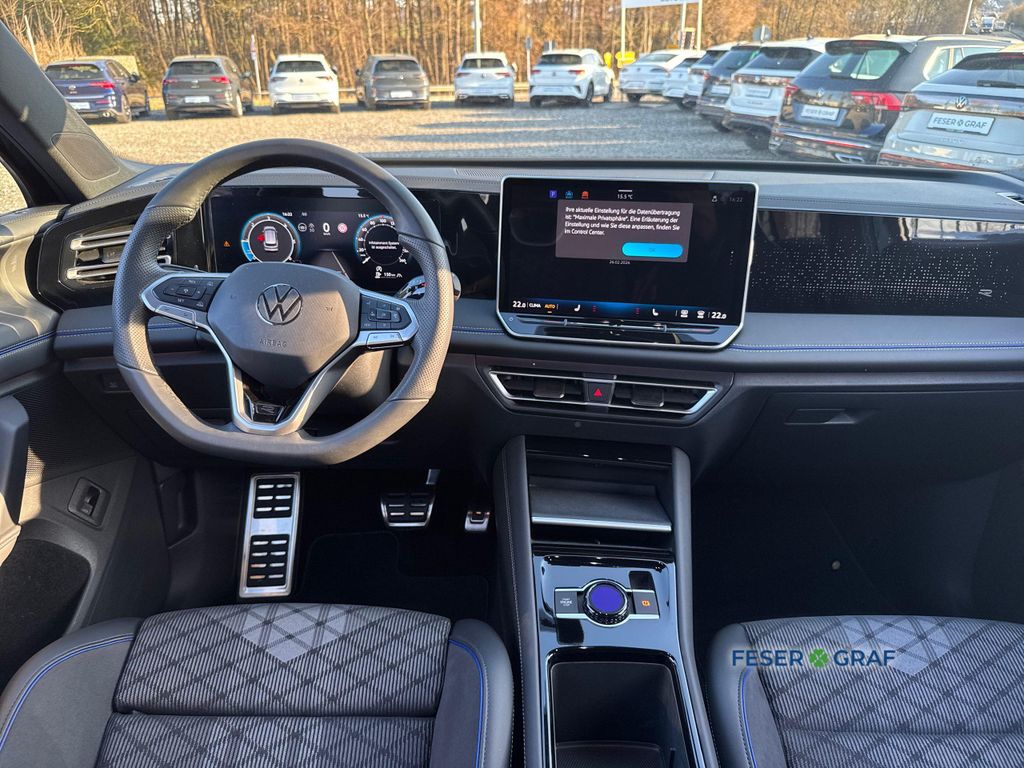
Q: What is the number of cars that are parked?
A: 13